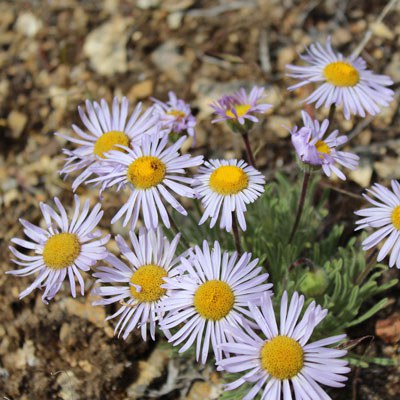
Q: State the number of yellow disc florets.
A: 12